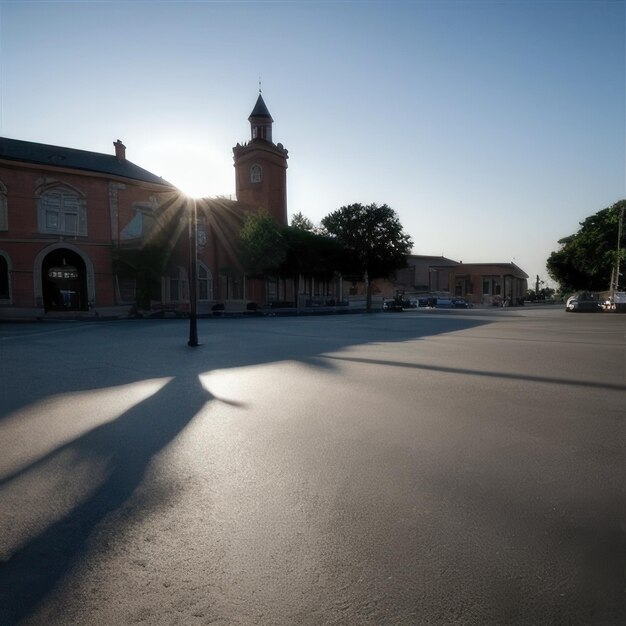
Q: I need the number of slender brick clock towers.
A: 1